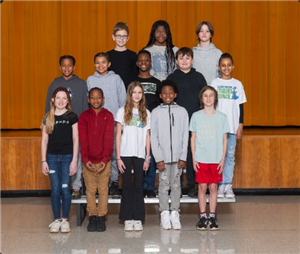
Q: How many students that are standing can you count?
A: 13